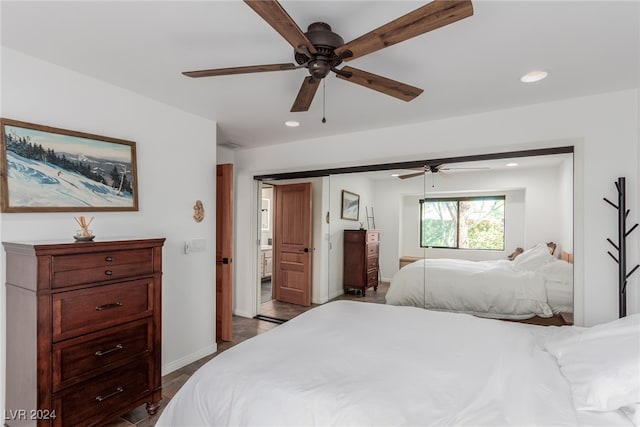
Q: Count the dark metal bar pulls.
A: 3